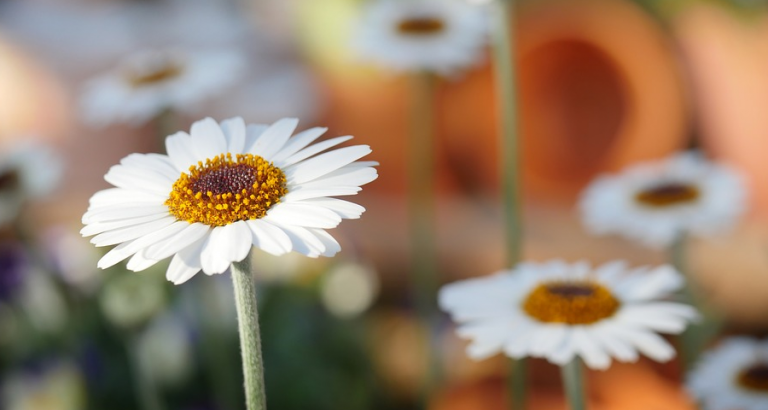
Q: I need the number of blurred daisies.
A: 6